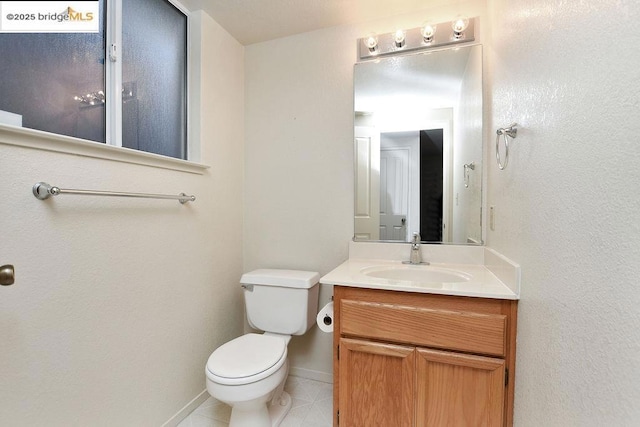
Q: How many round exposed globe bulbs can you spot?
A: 4